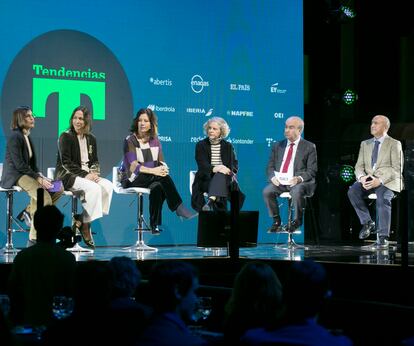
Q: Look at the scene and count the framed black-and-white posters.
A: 0